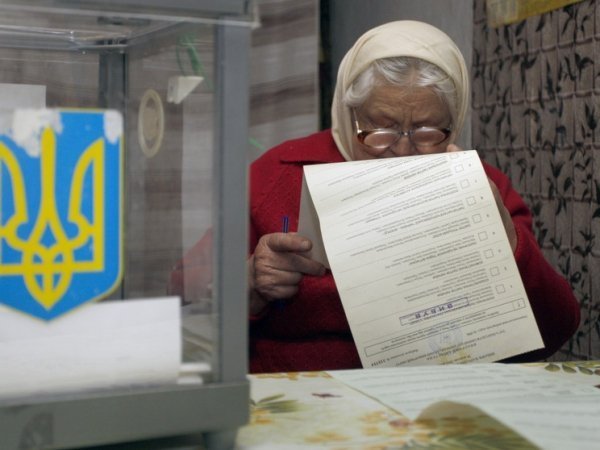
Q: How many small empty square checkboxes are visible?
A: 9